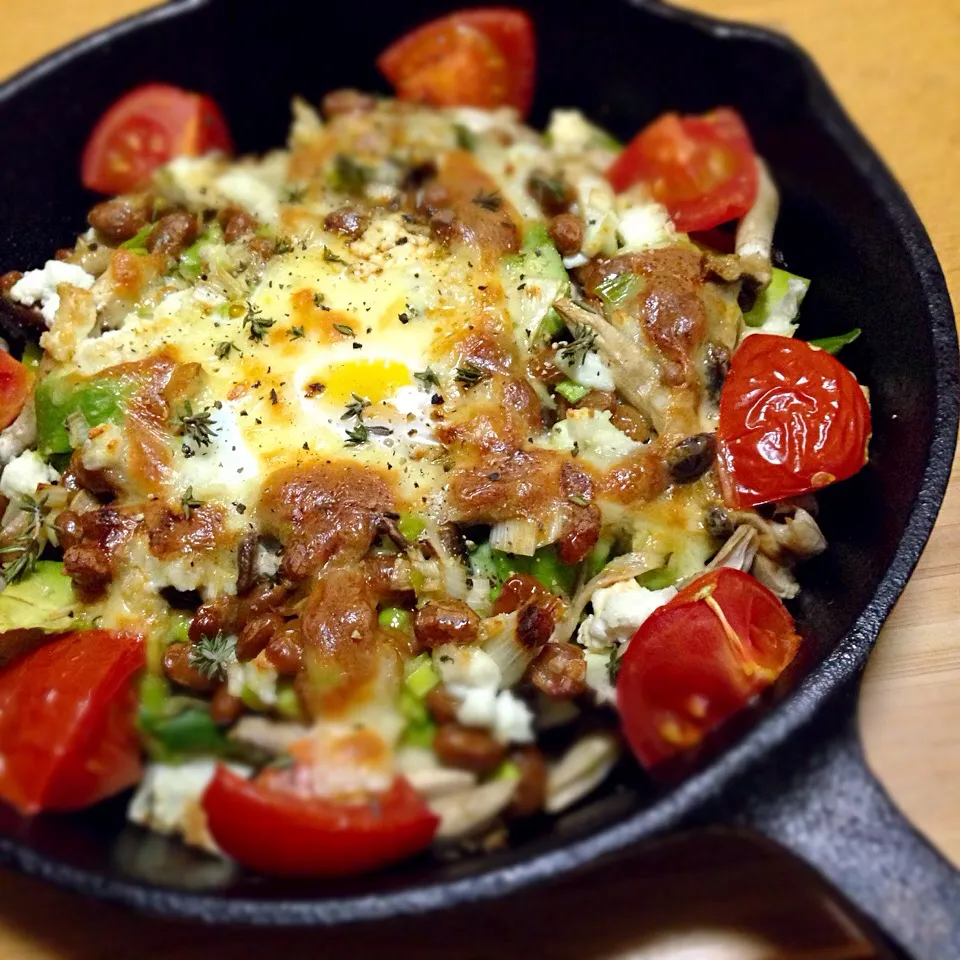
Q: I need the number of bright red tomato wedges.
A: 8